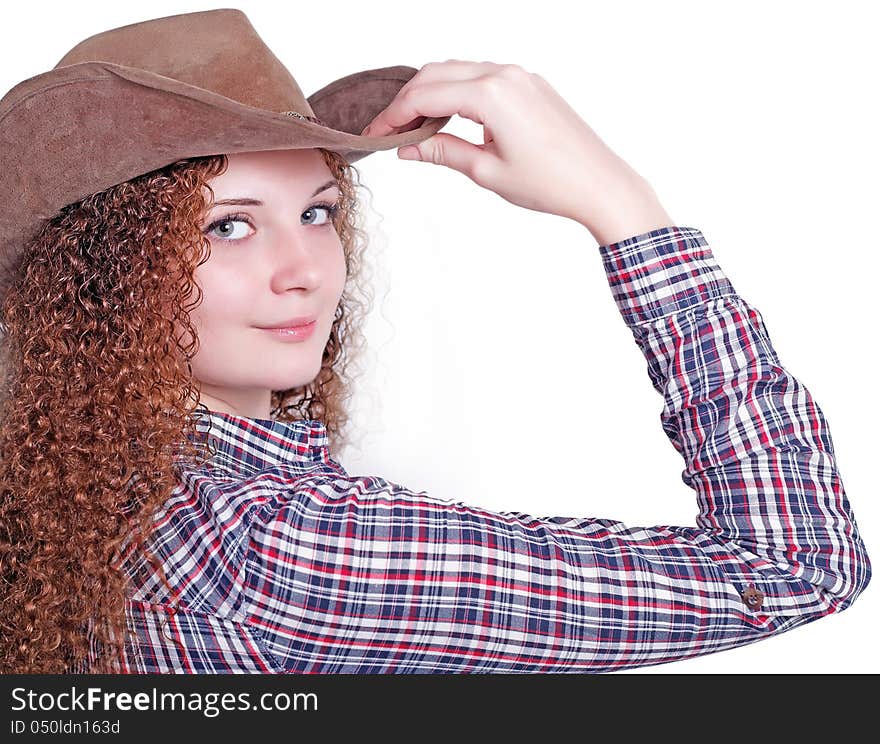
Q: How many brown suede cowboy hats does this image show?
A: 1